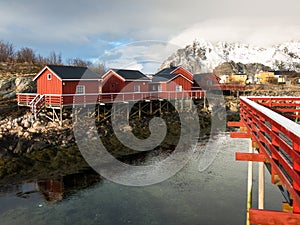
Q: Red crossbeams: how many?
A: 4